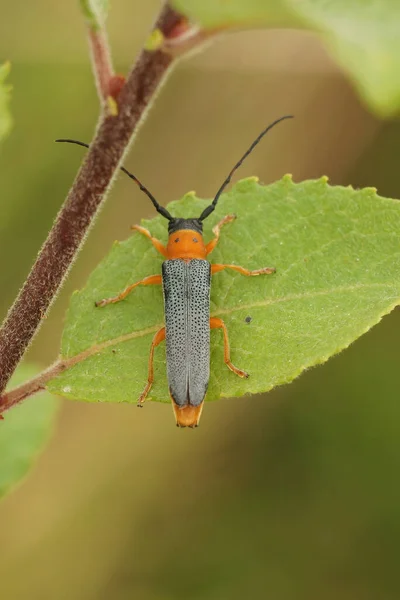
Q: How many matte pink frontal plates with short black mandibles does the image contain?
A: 0